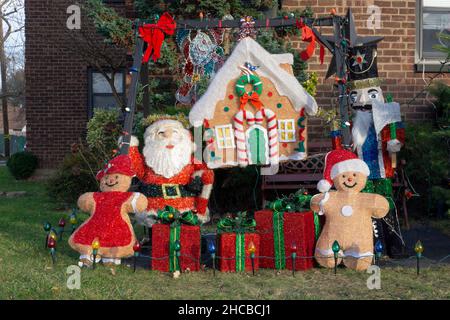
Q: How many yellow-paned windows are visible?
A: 2